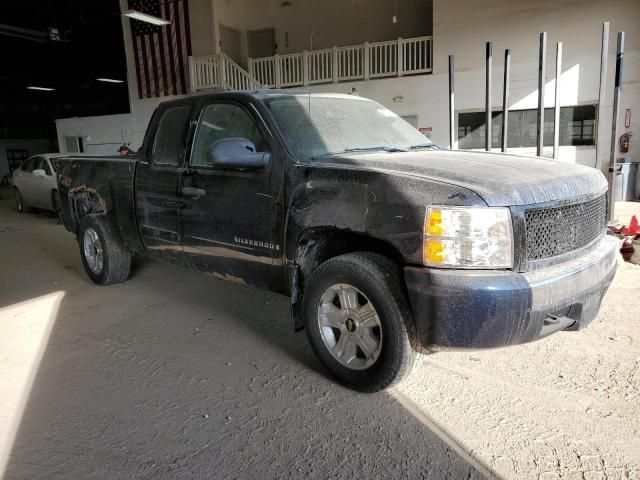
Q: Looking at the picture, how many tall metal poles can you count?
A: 7